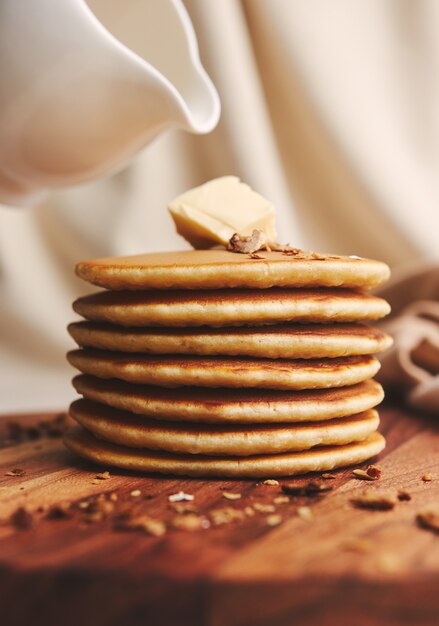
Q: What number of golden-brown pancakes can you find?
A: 7